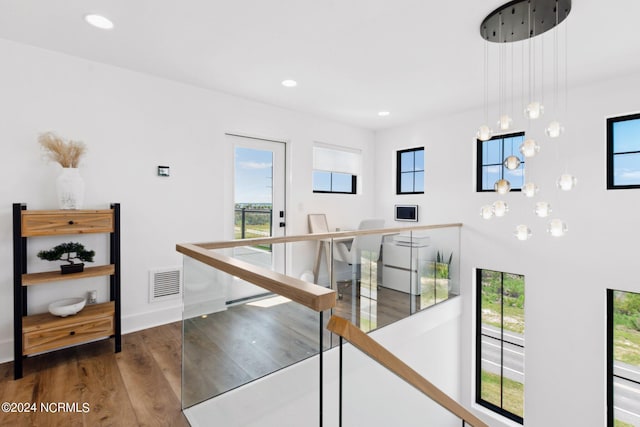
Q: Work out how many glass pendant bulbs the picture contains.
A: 14